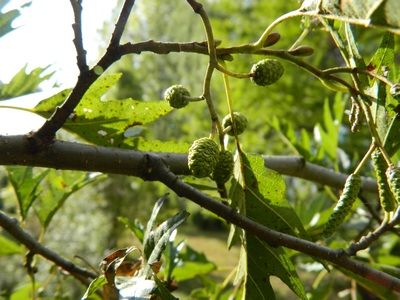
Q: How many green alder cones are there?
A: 5